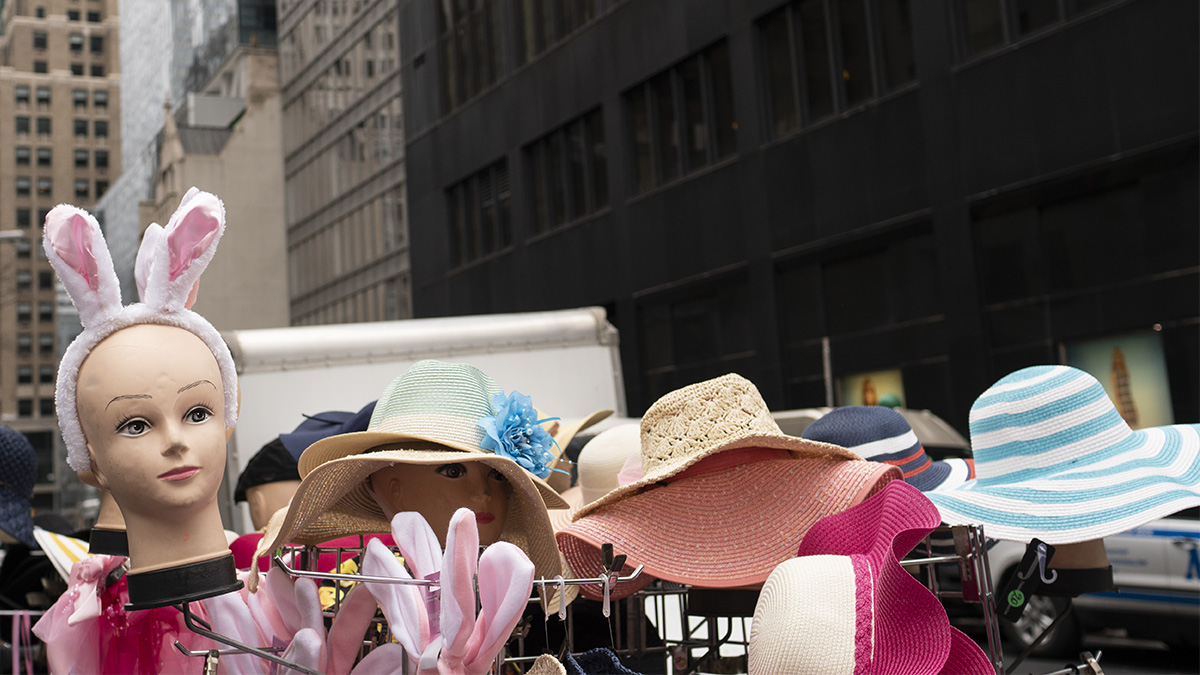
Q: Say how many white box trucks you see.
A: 1